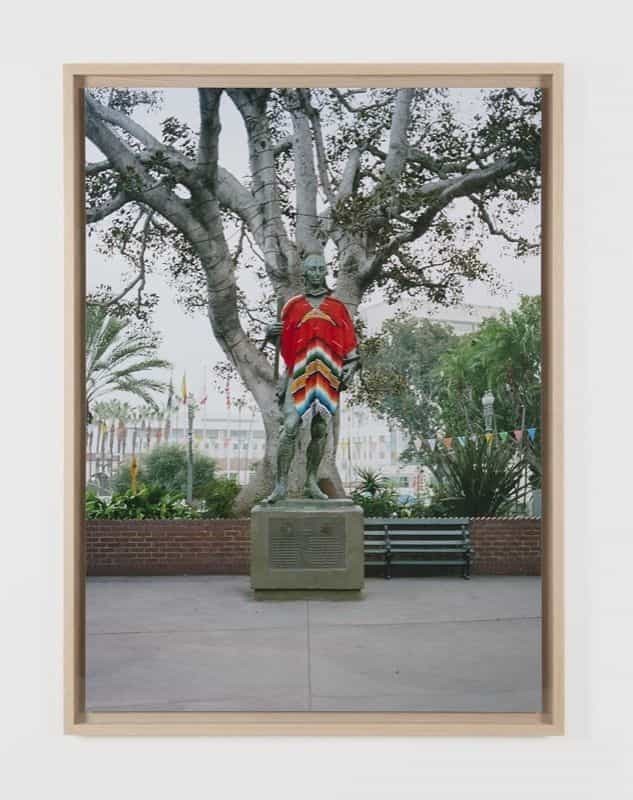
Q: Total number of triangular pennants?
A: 9